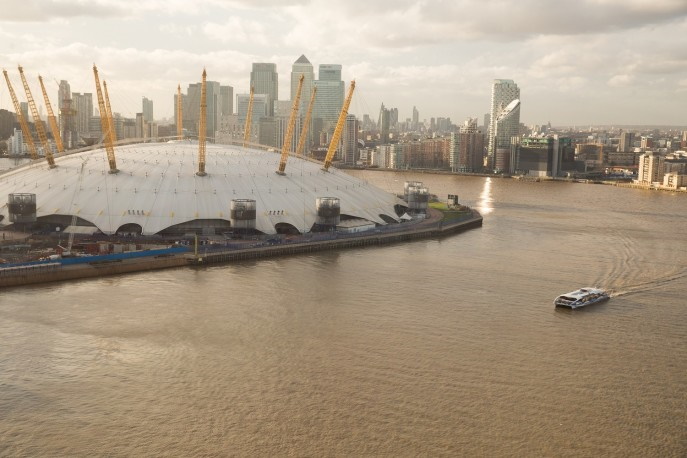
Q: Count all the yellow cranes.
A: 11